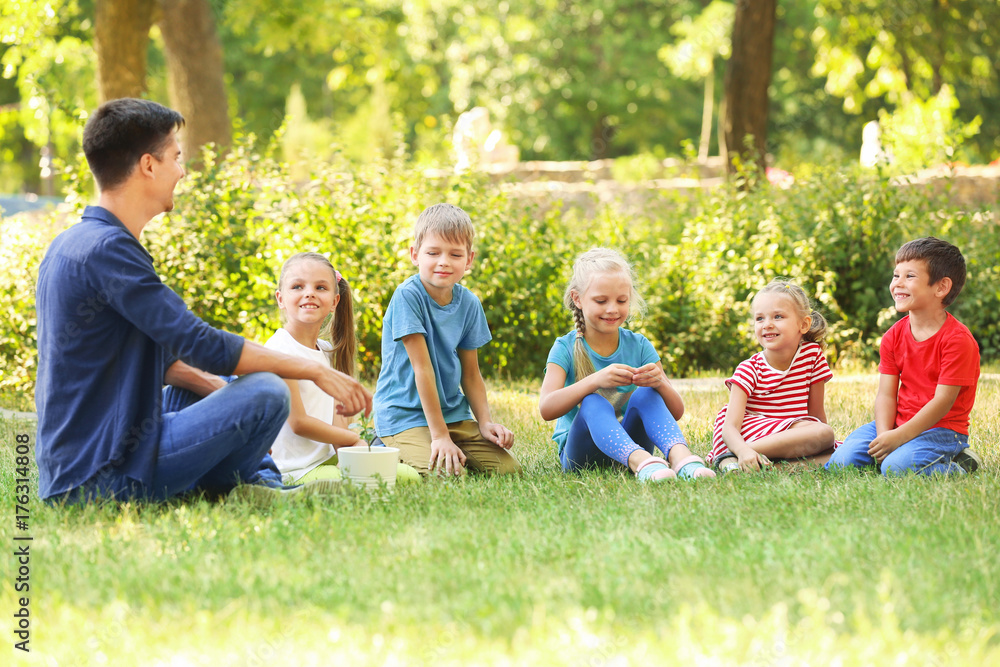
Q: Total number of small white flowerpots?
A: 1